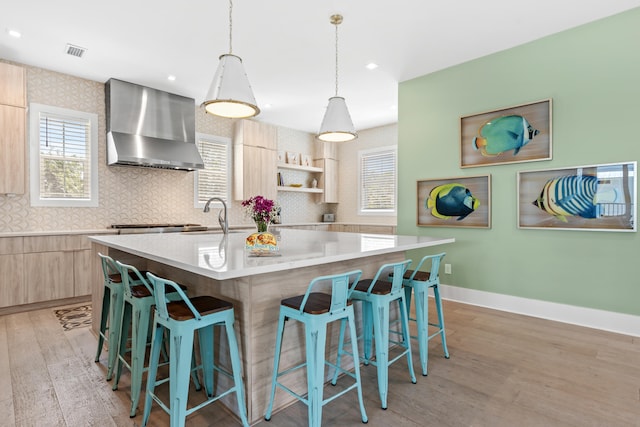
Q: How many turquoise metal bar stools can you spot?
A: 6